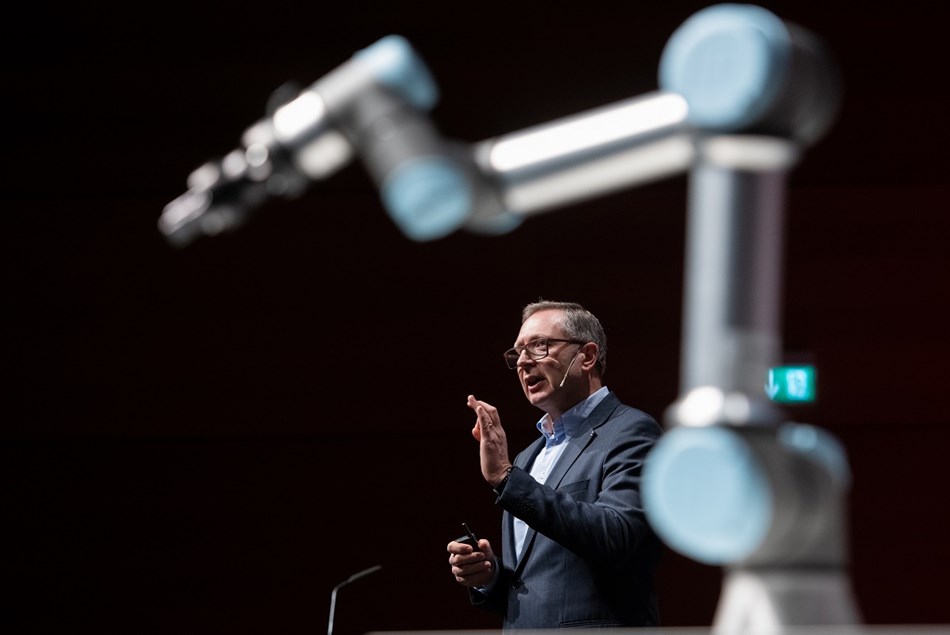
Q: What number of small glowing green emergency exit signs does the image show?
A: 1